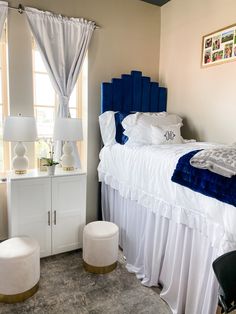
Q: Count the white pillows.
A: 3